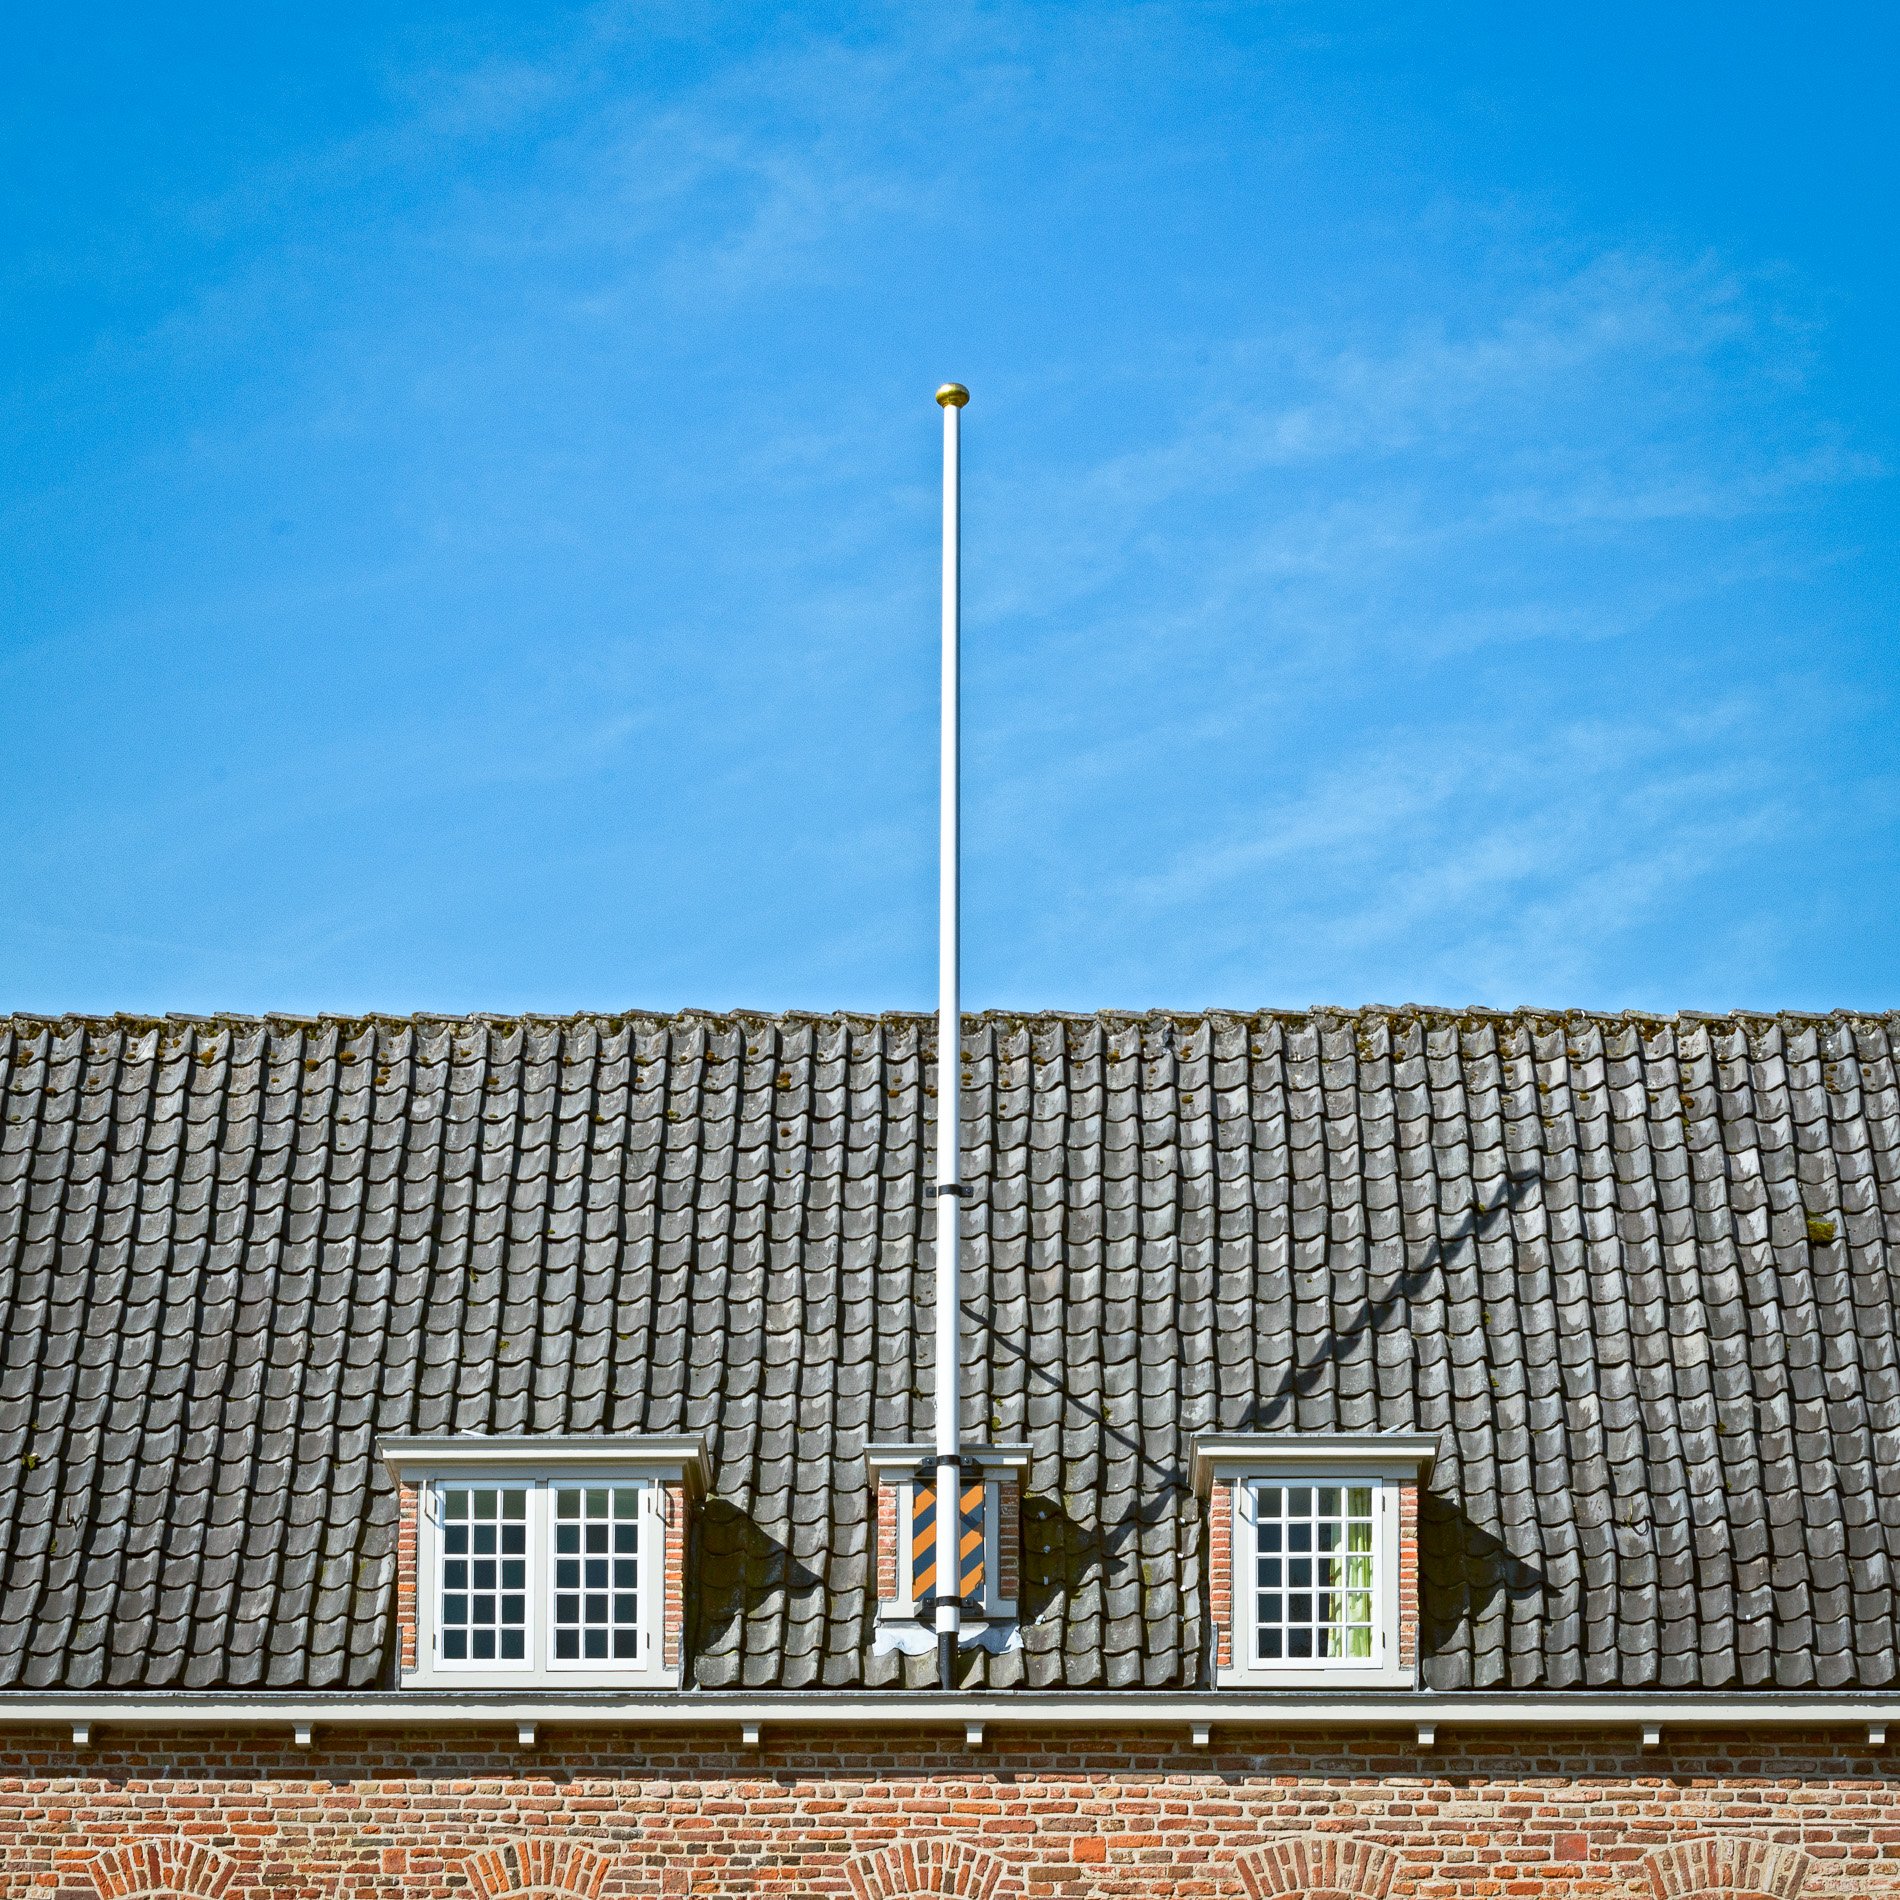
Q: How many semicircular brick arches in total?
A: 5